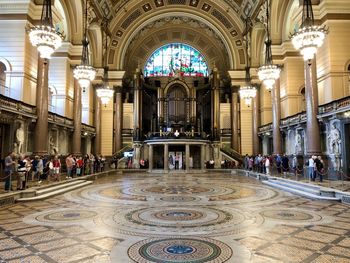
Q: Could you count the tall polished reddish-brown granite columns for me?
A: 8